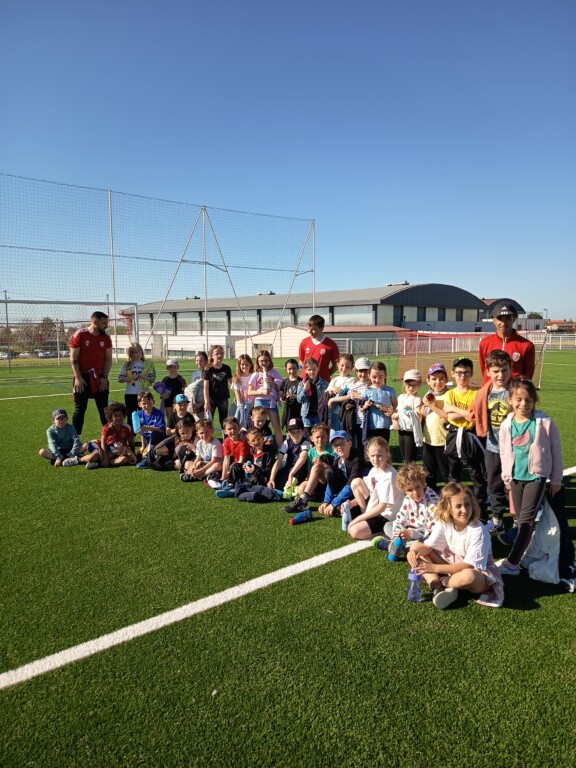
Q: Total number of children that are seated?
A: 15